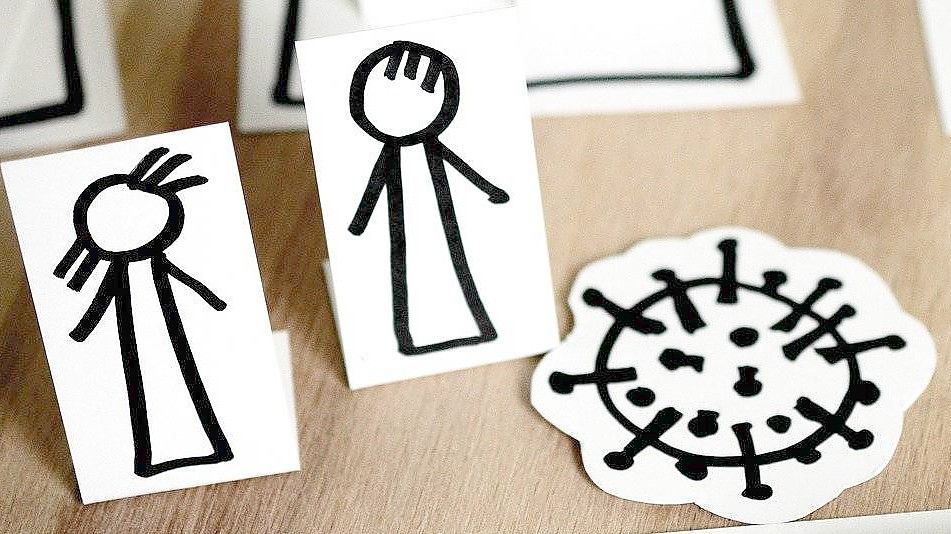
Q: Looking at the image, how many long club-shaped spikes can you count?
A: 10